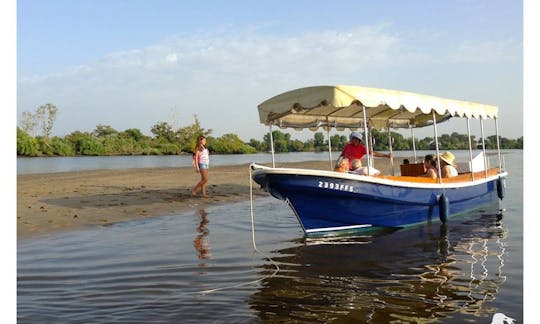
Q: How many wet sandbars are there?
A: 1